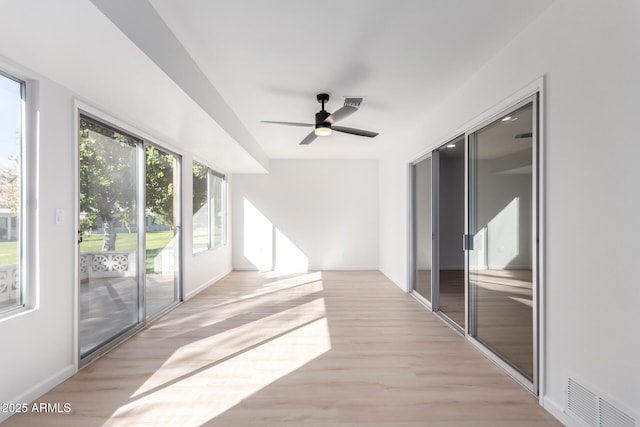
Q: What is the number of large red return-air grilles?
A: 0